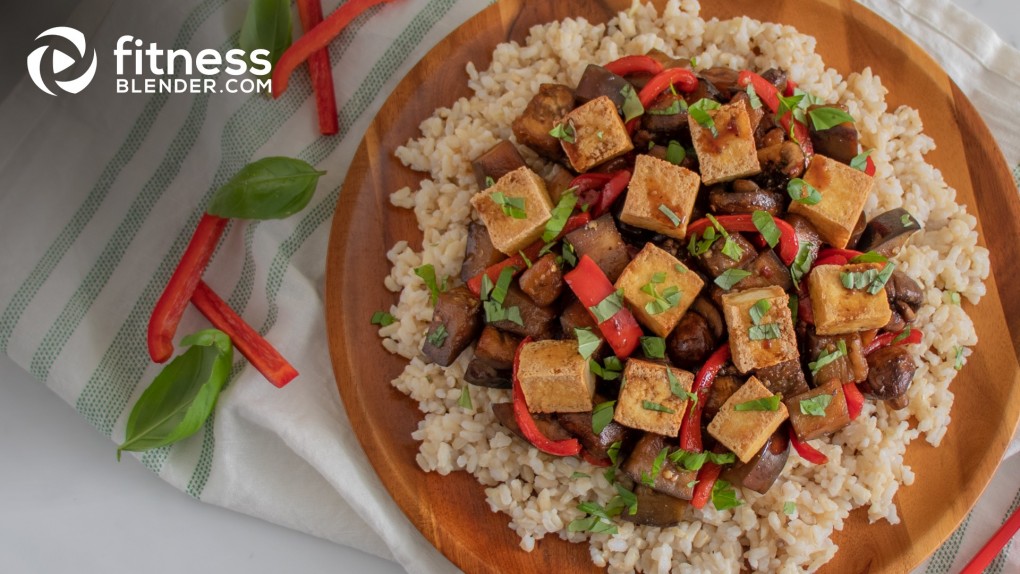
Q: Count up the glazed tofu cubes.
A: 11